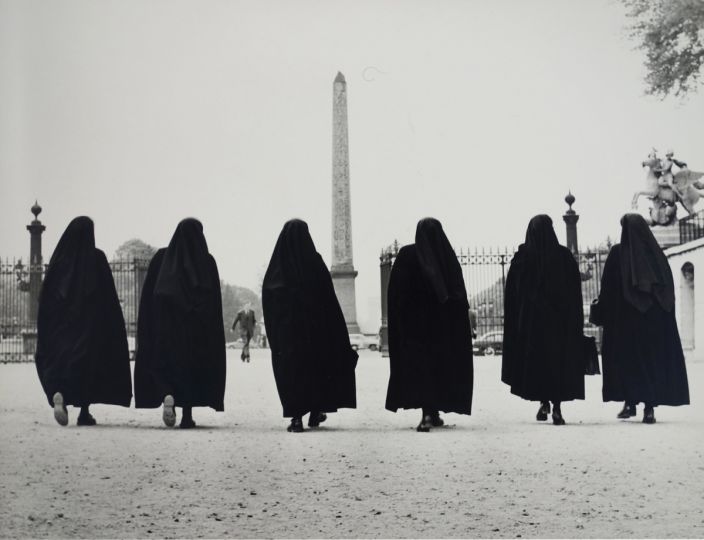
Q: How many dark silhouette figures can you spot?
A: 6